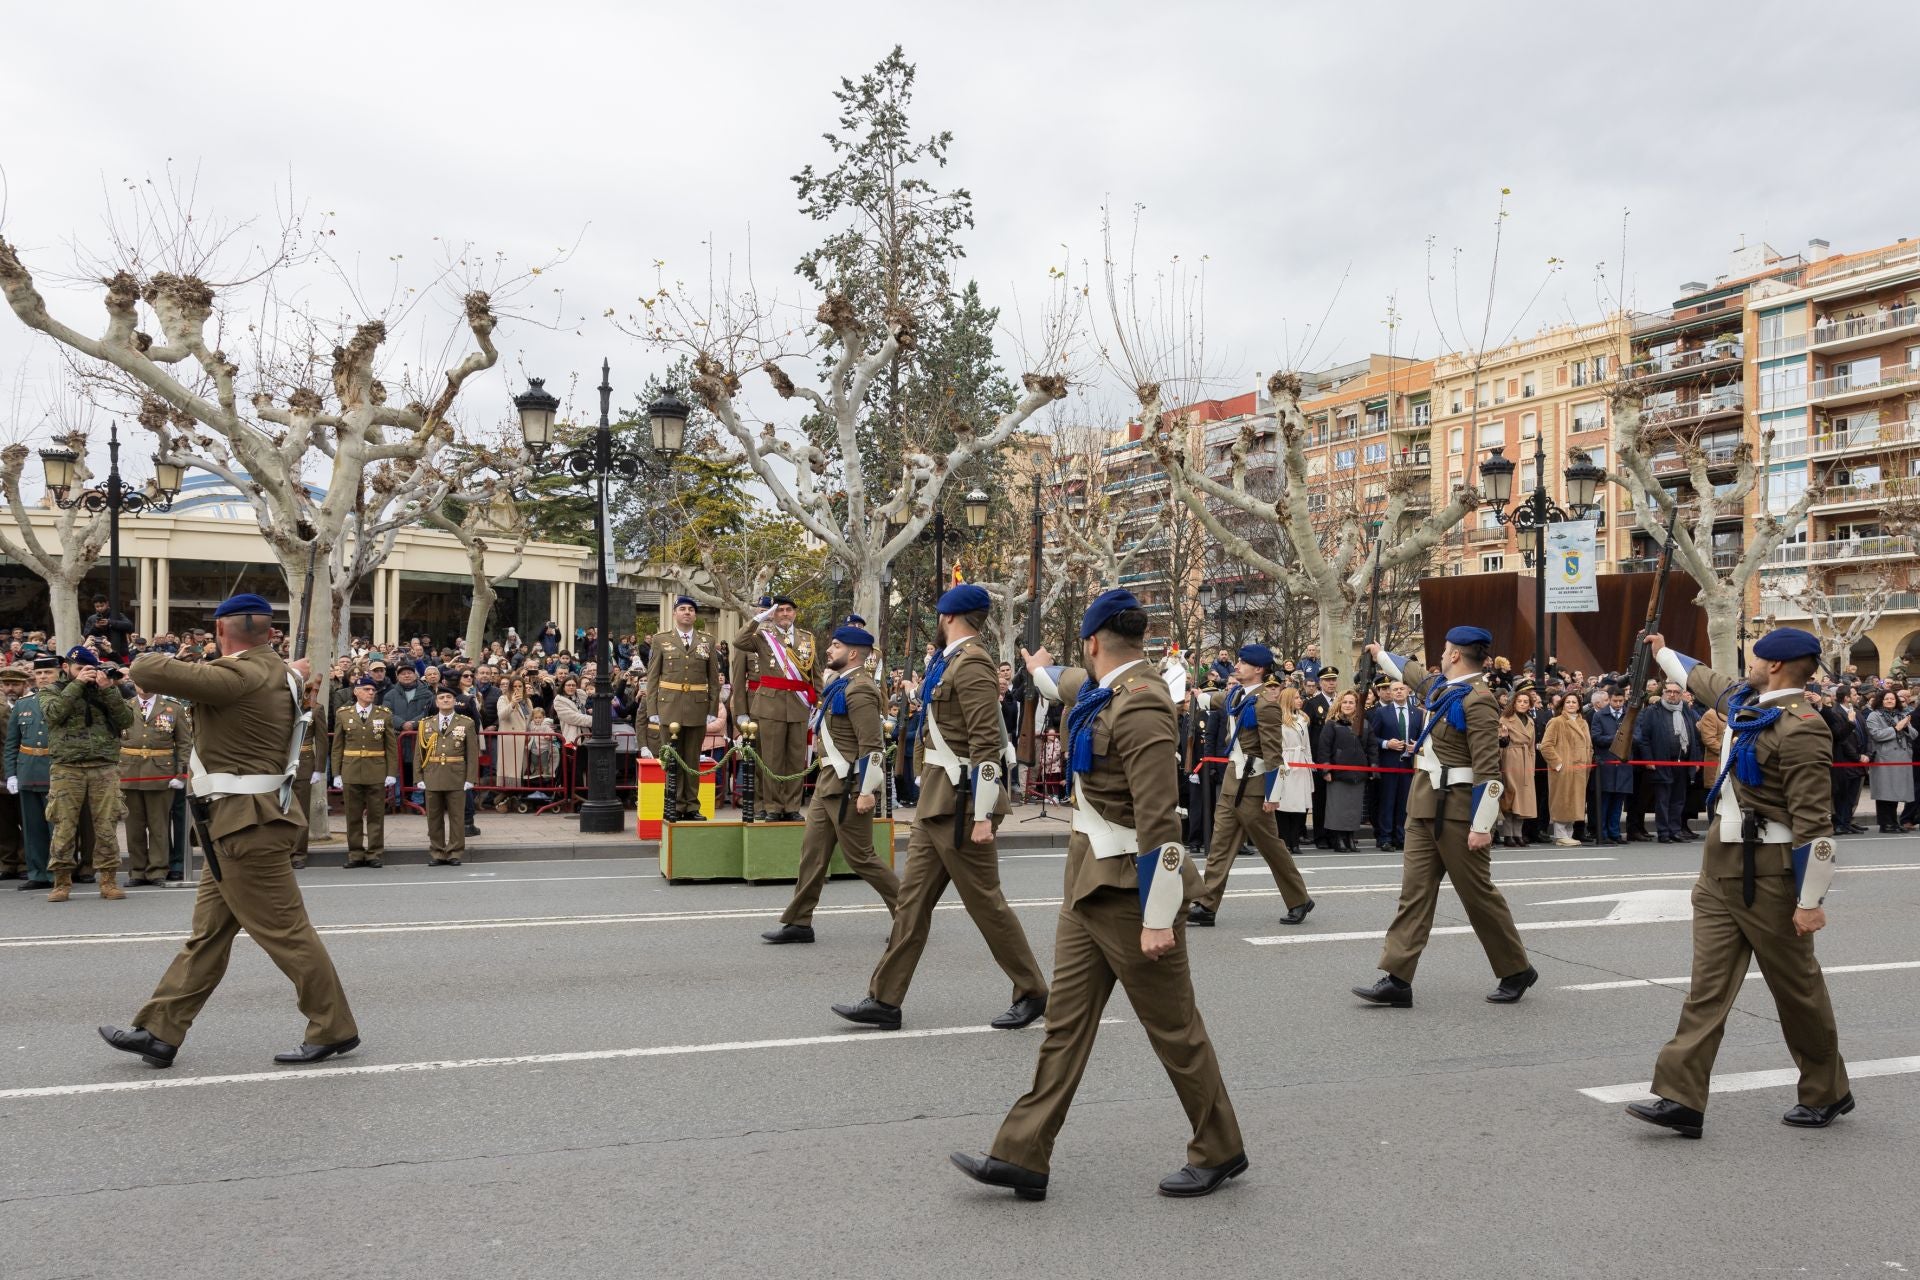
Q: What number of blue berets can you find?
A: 12